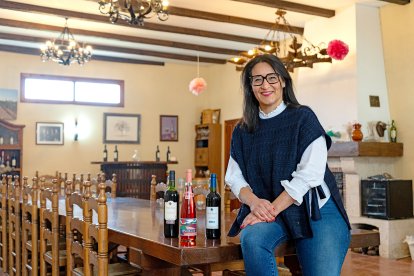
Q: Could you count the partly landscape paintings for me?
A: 1